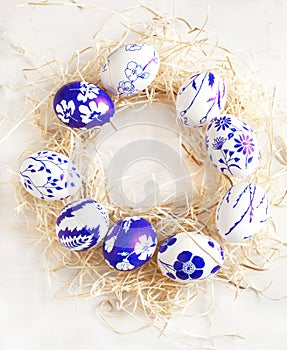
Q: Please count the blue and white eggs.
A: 9